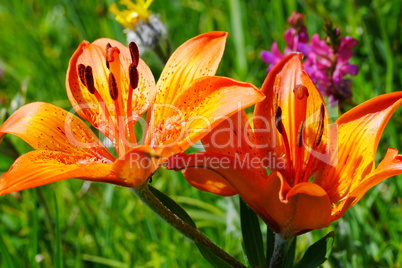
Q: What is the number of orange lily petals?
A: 12